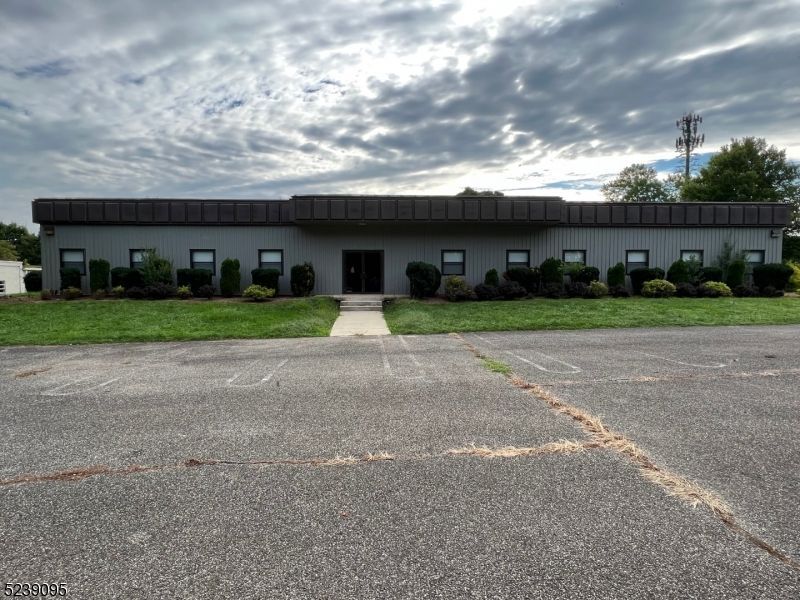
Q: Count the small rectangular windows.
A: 10